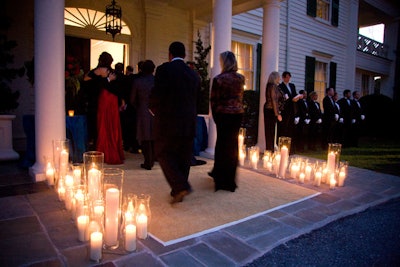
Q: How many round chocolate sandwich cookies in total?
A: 0